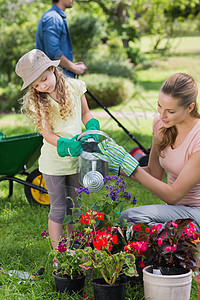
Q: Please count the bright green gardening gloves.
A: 2